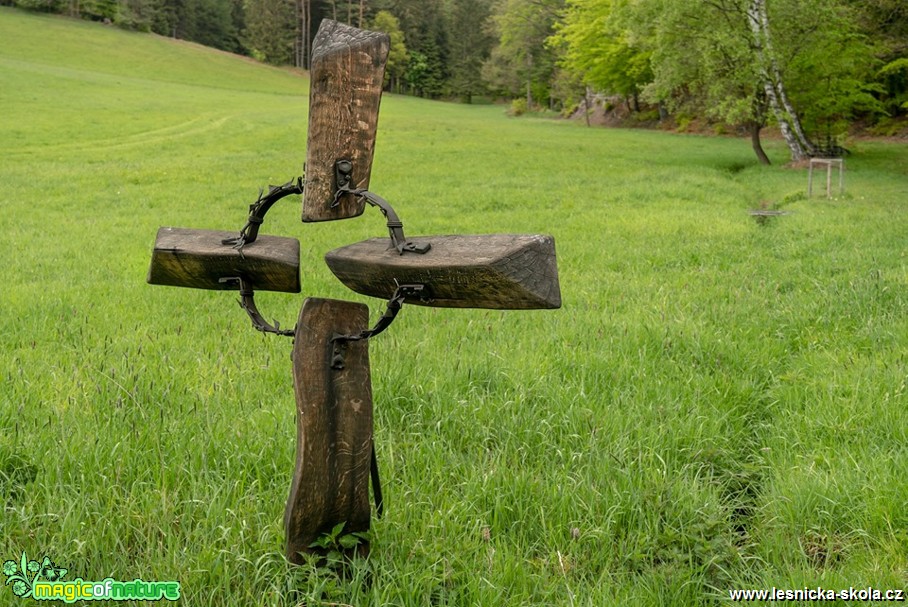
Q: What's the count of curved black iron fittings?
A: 4